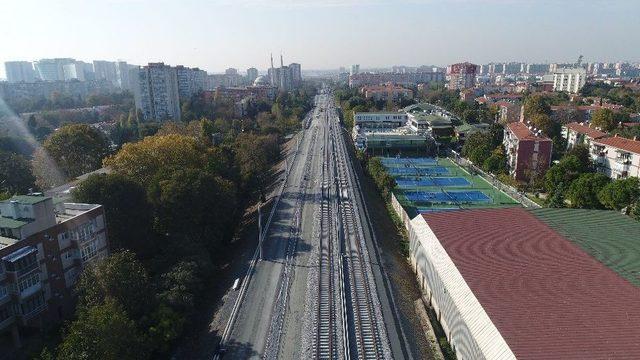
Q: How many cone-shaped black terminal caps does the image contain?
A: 2